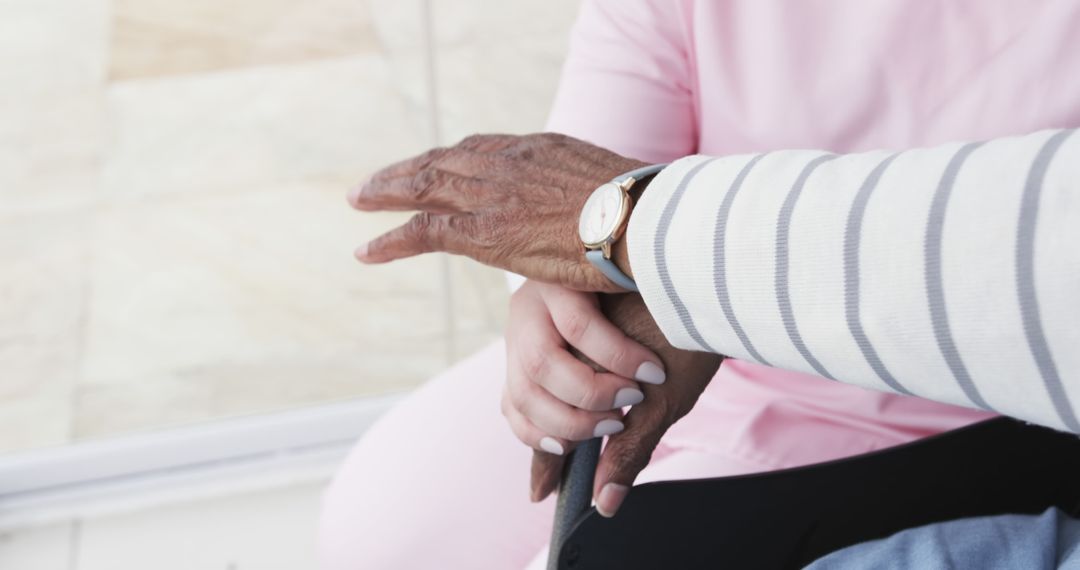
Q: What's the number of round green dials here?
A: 0